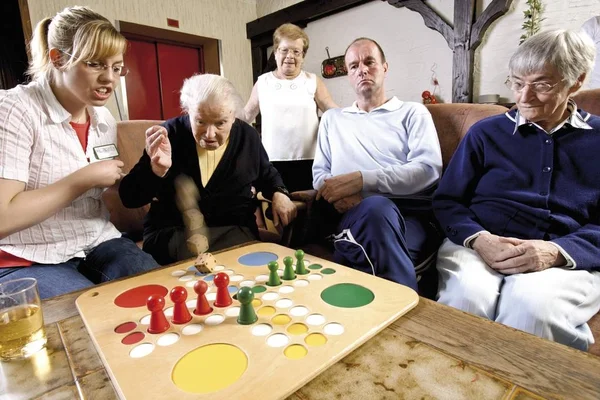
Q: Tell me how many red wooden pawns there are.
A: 4